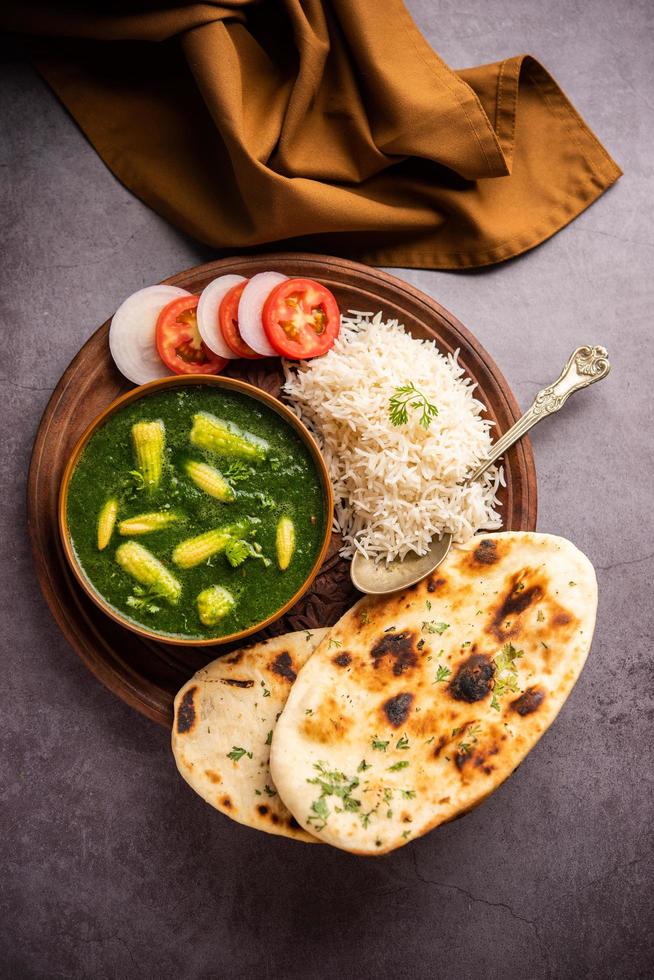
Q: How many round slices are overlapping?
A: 6